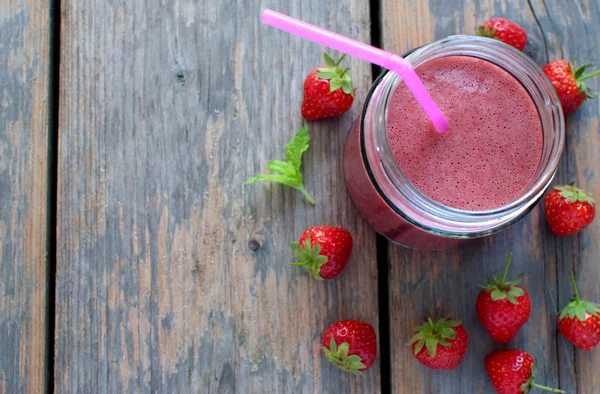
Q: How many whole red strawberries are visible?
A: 10